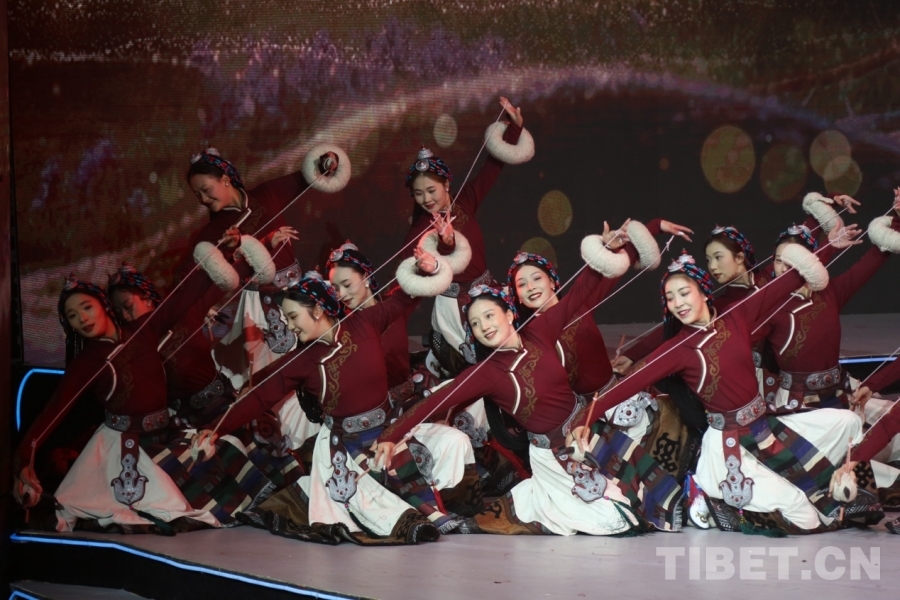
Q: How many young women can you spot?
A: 11